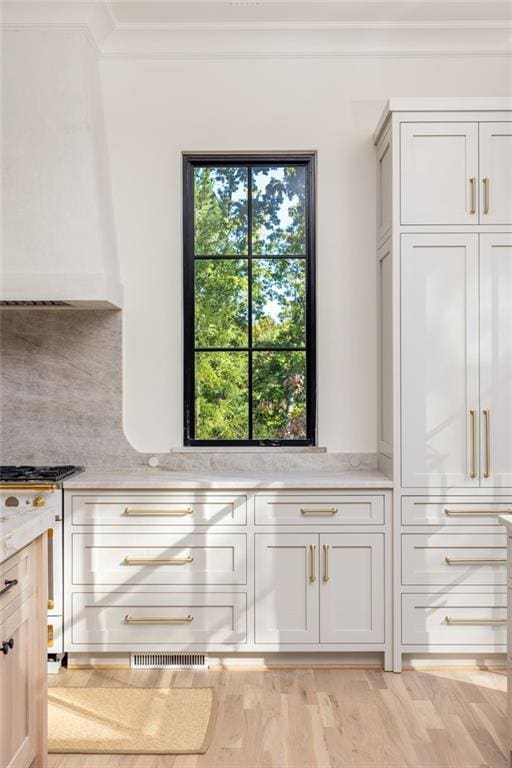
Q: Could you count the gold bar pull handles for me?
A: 13